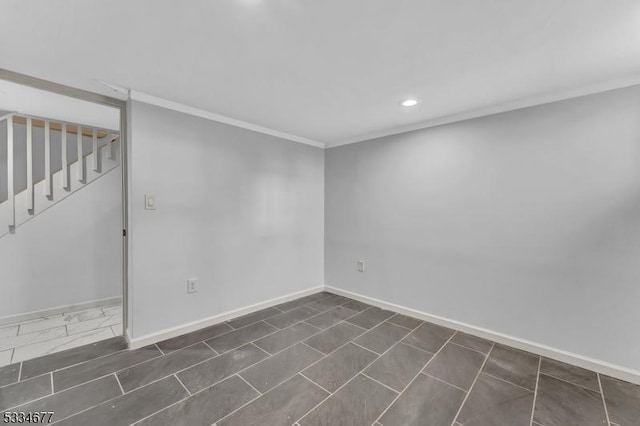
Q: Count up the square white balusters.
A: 7